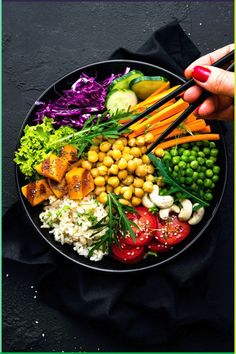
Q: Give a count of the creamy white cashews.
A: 5